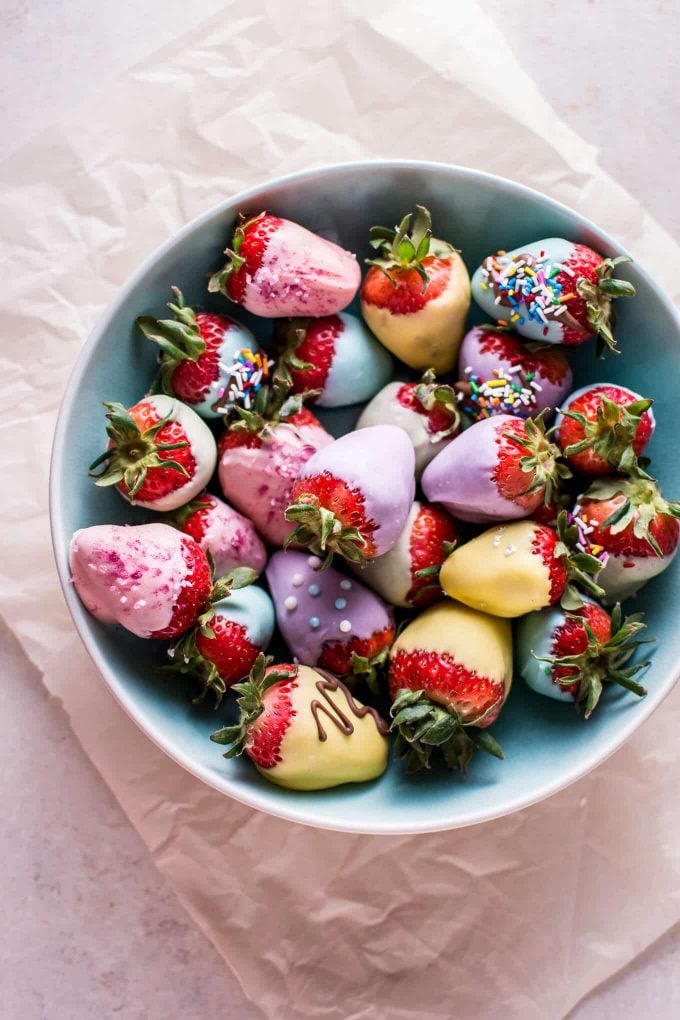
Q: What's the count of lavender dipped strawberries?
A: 4